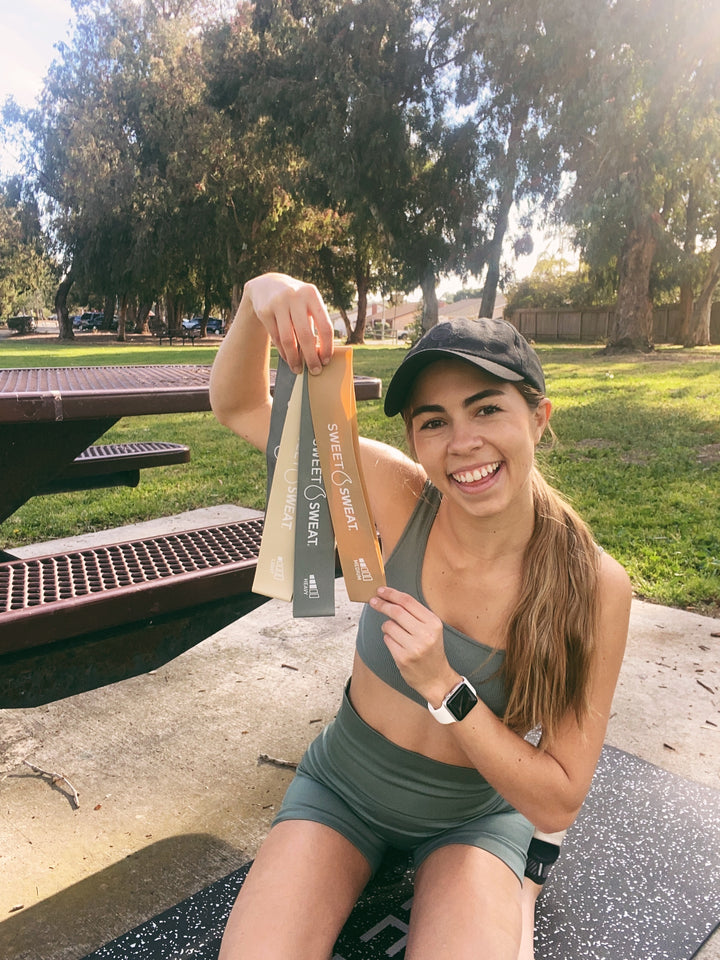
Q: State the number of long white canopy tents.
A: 0